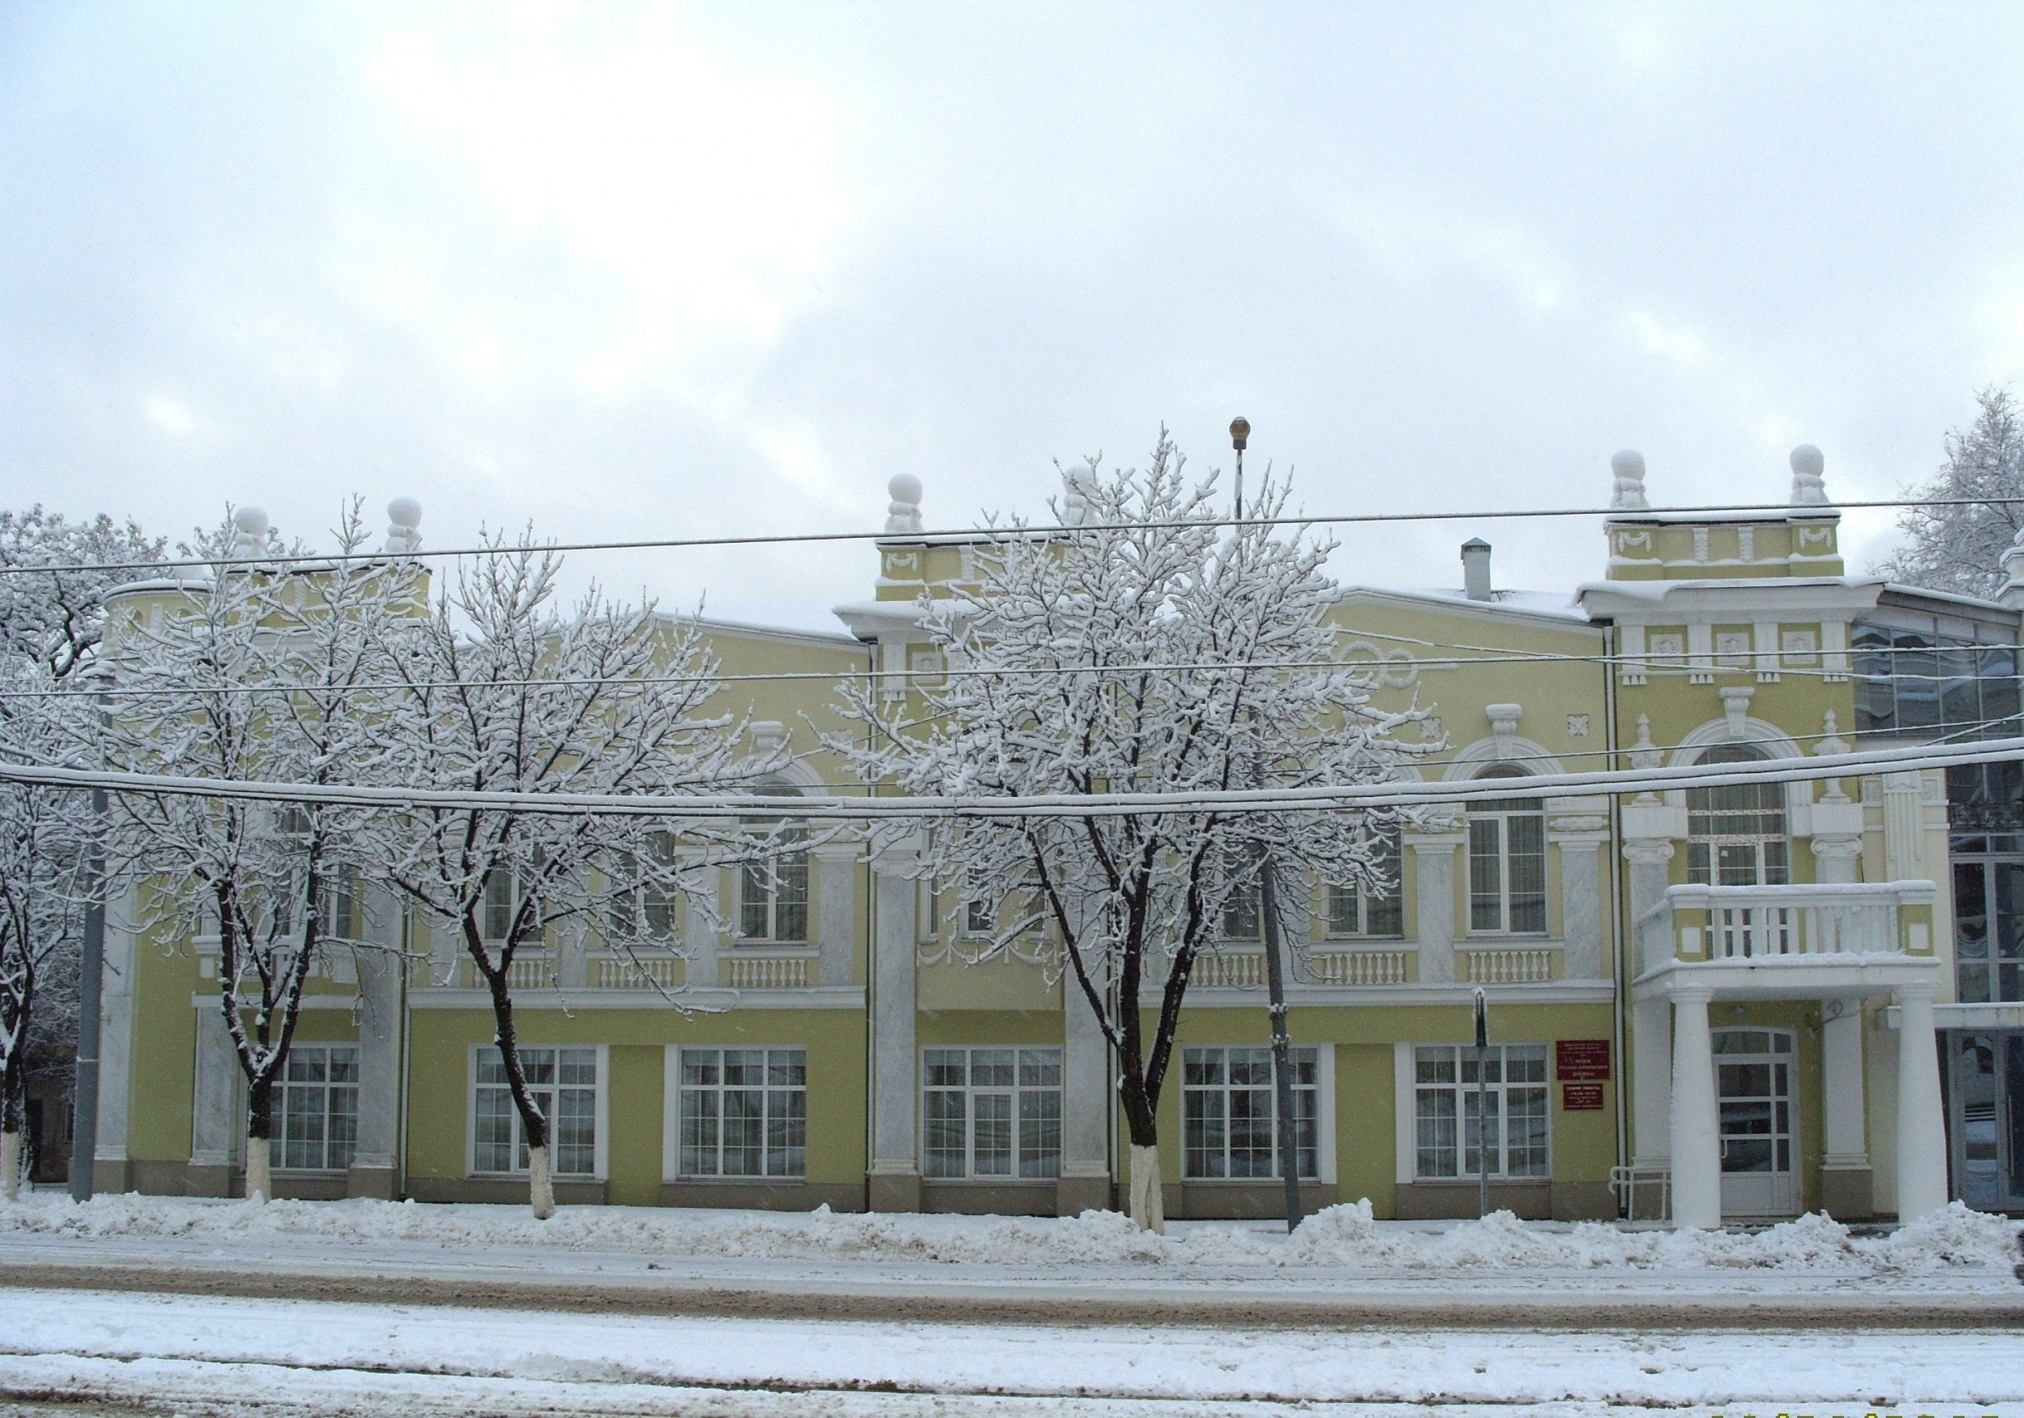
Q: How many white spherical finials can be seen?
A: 6